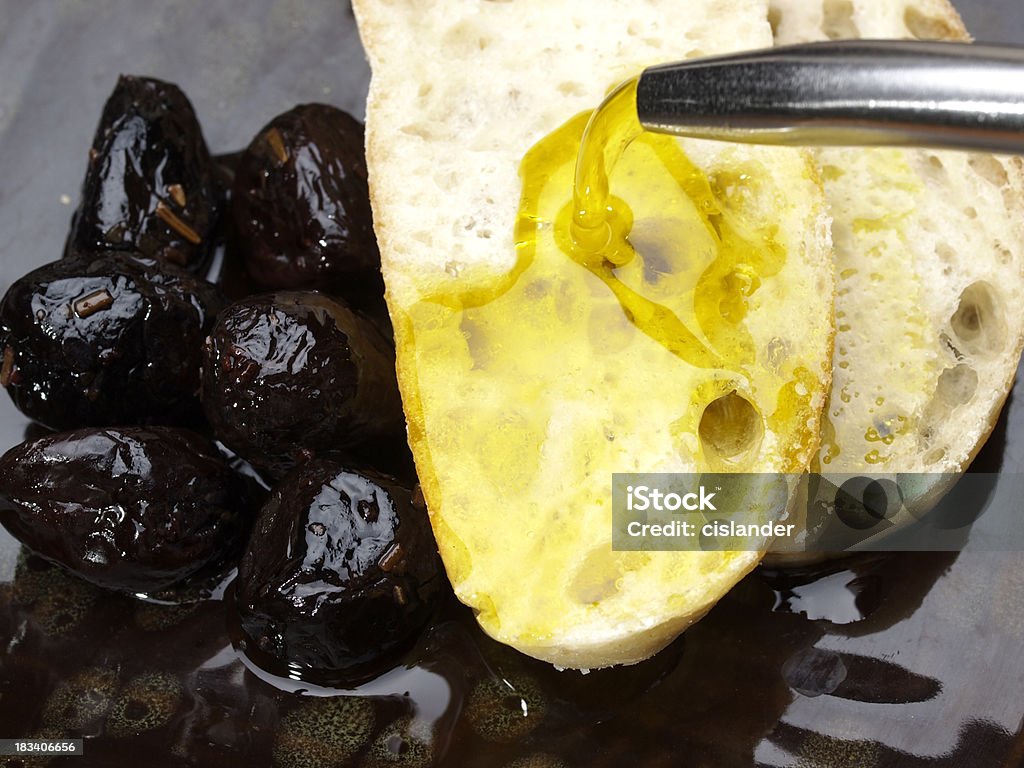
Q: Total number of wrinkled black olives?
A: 6